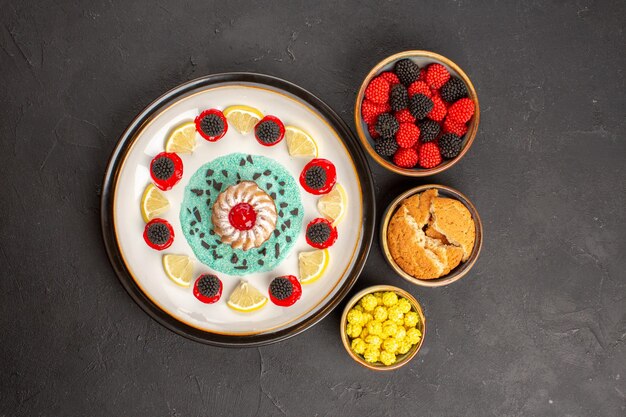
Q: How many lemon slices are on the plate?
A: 8